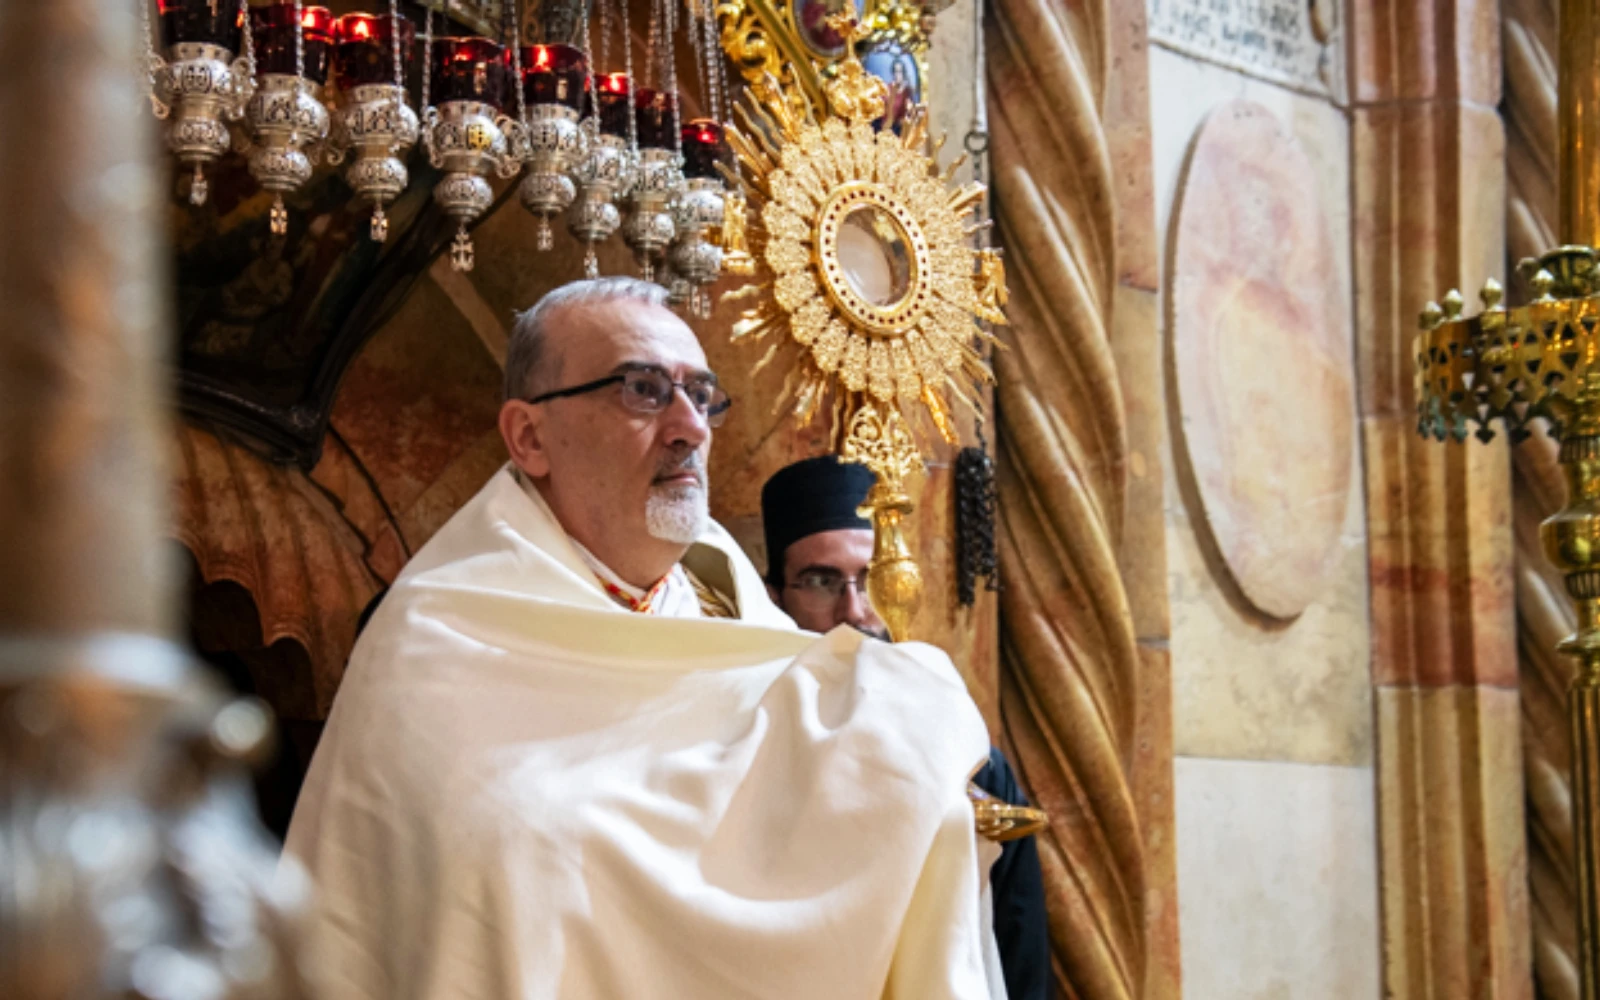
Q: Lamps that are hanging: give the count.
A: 8